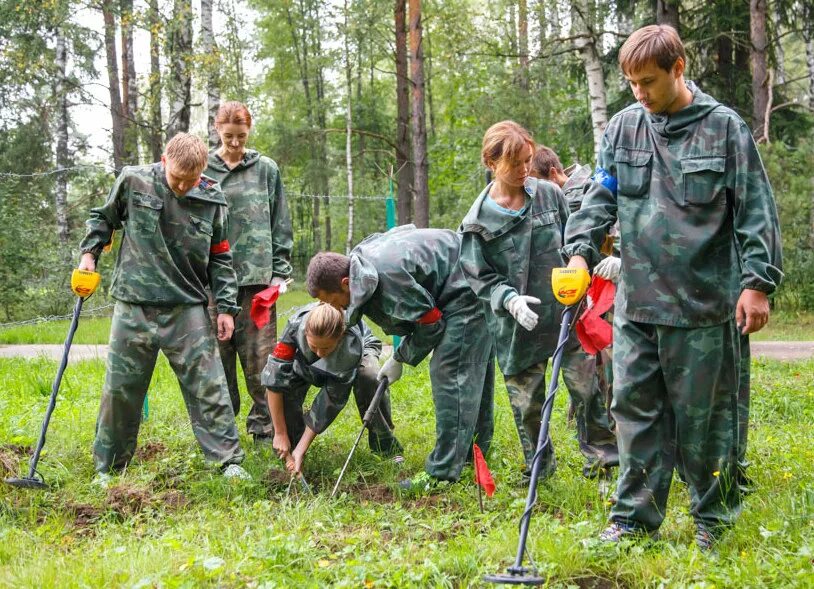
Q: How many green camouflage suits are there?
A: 7